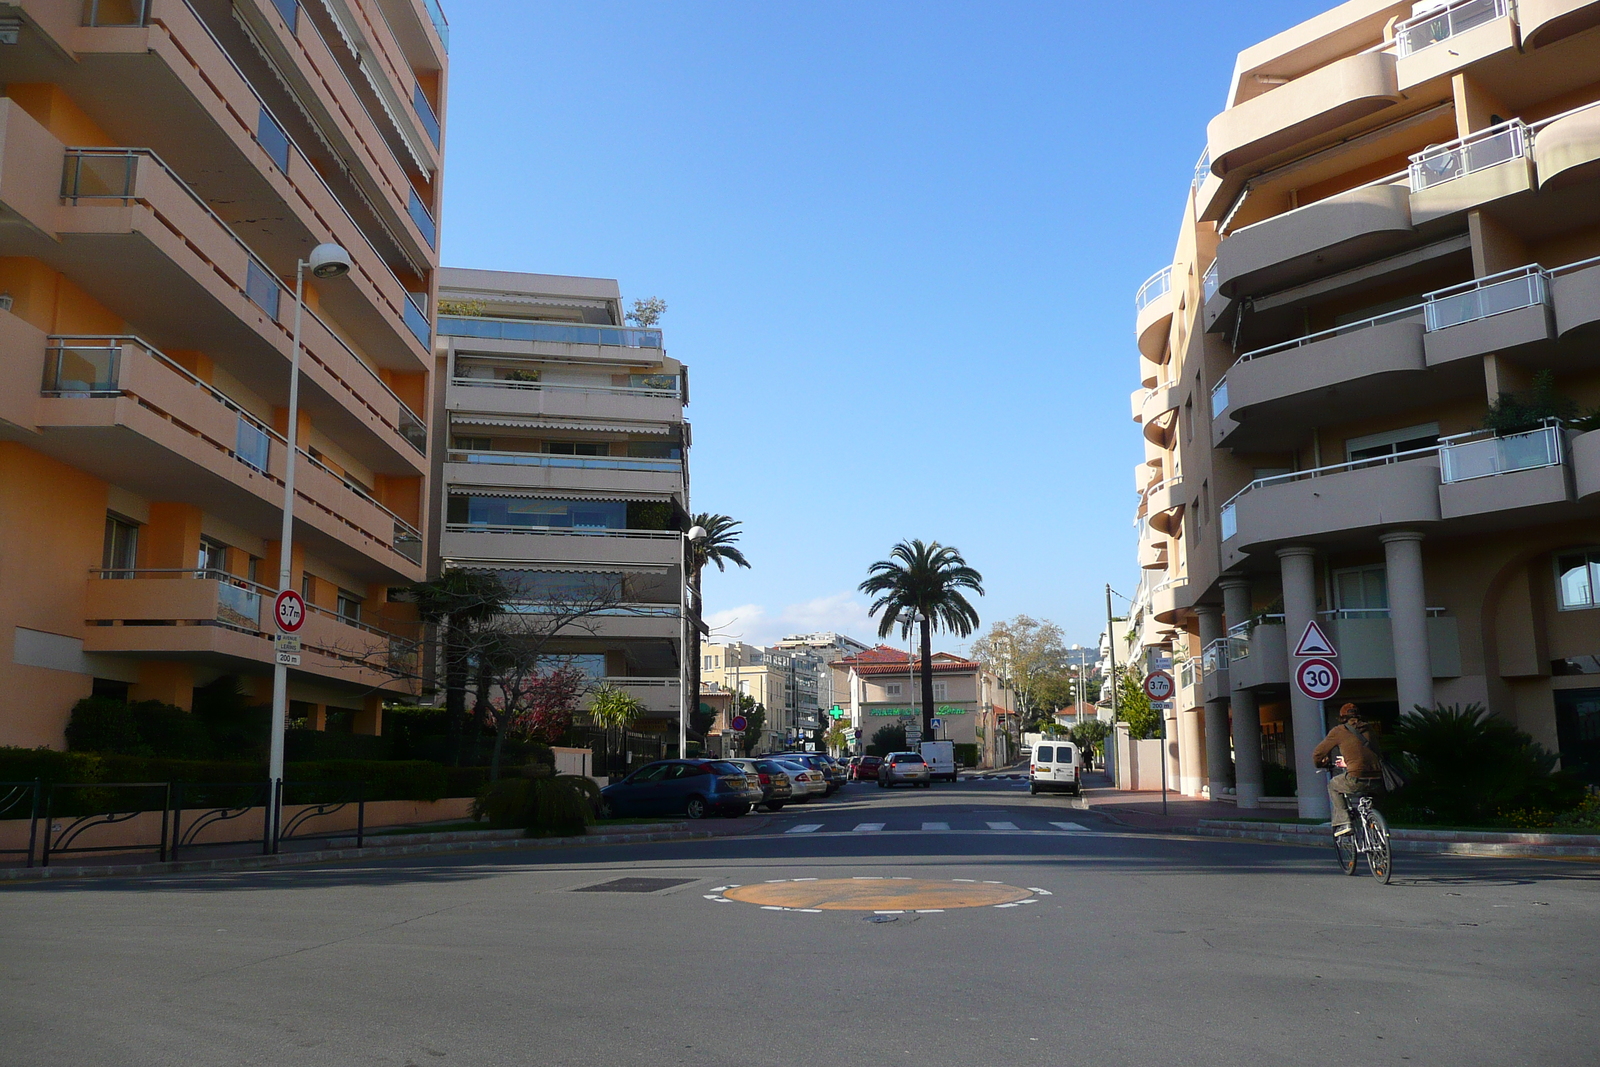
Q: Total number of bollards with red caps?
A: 0